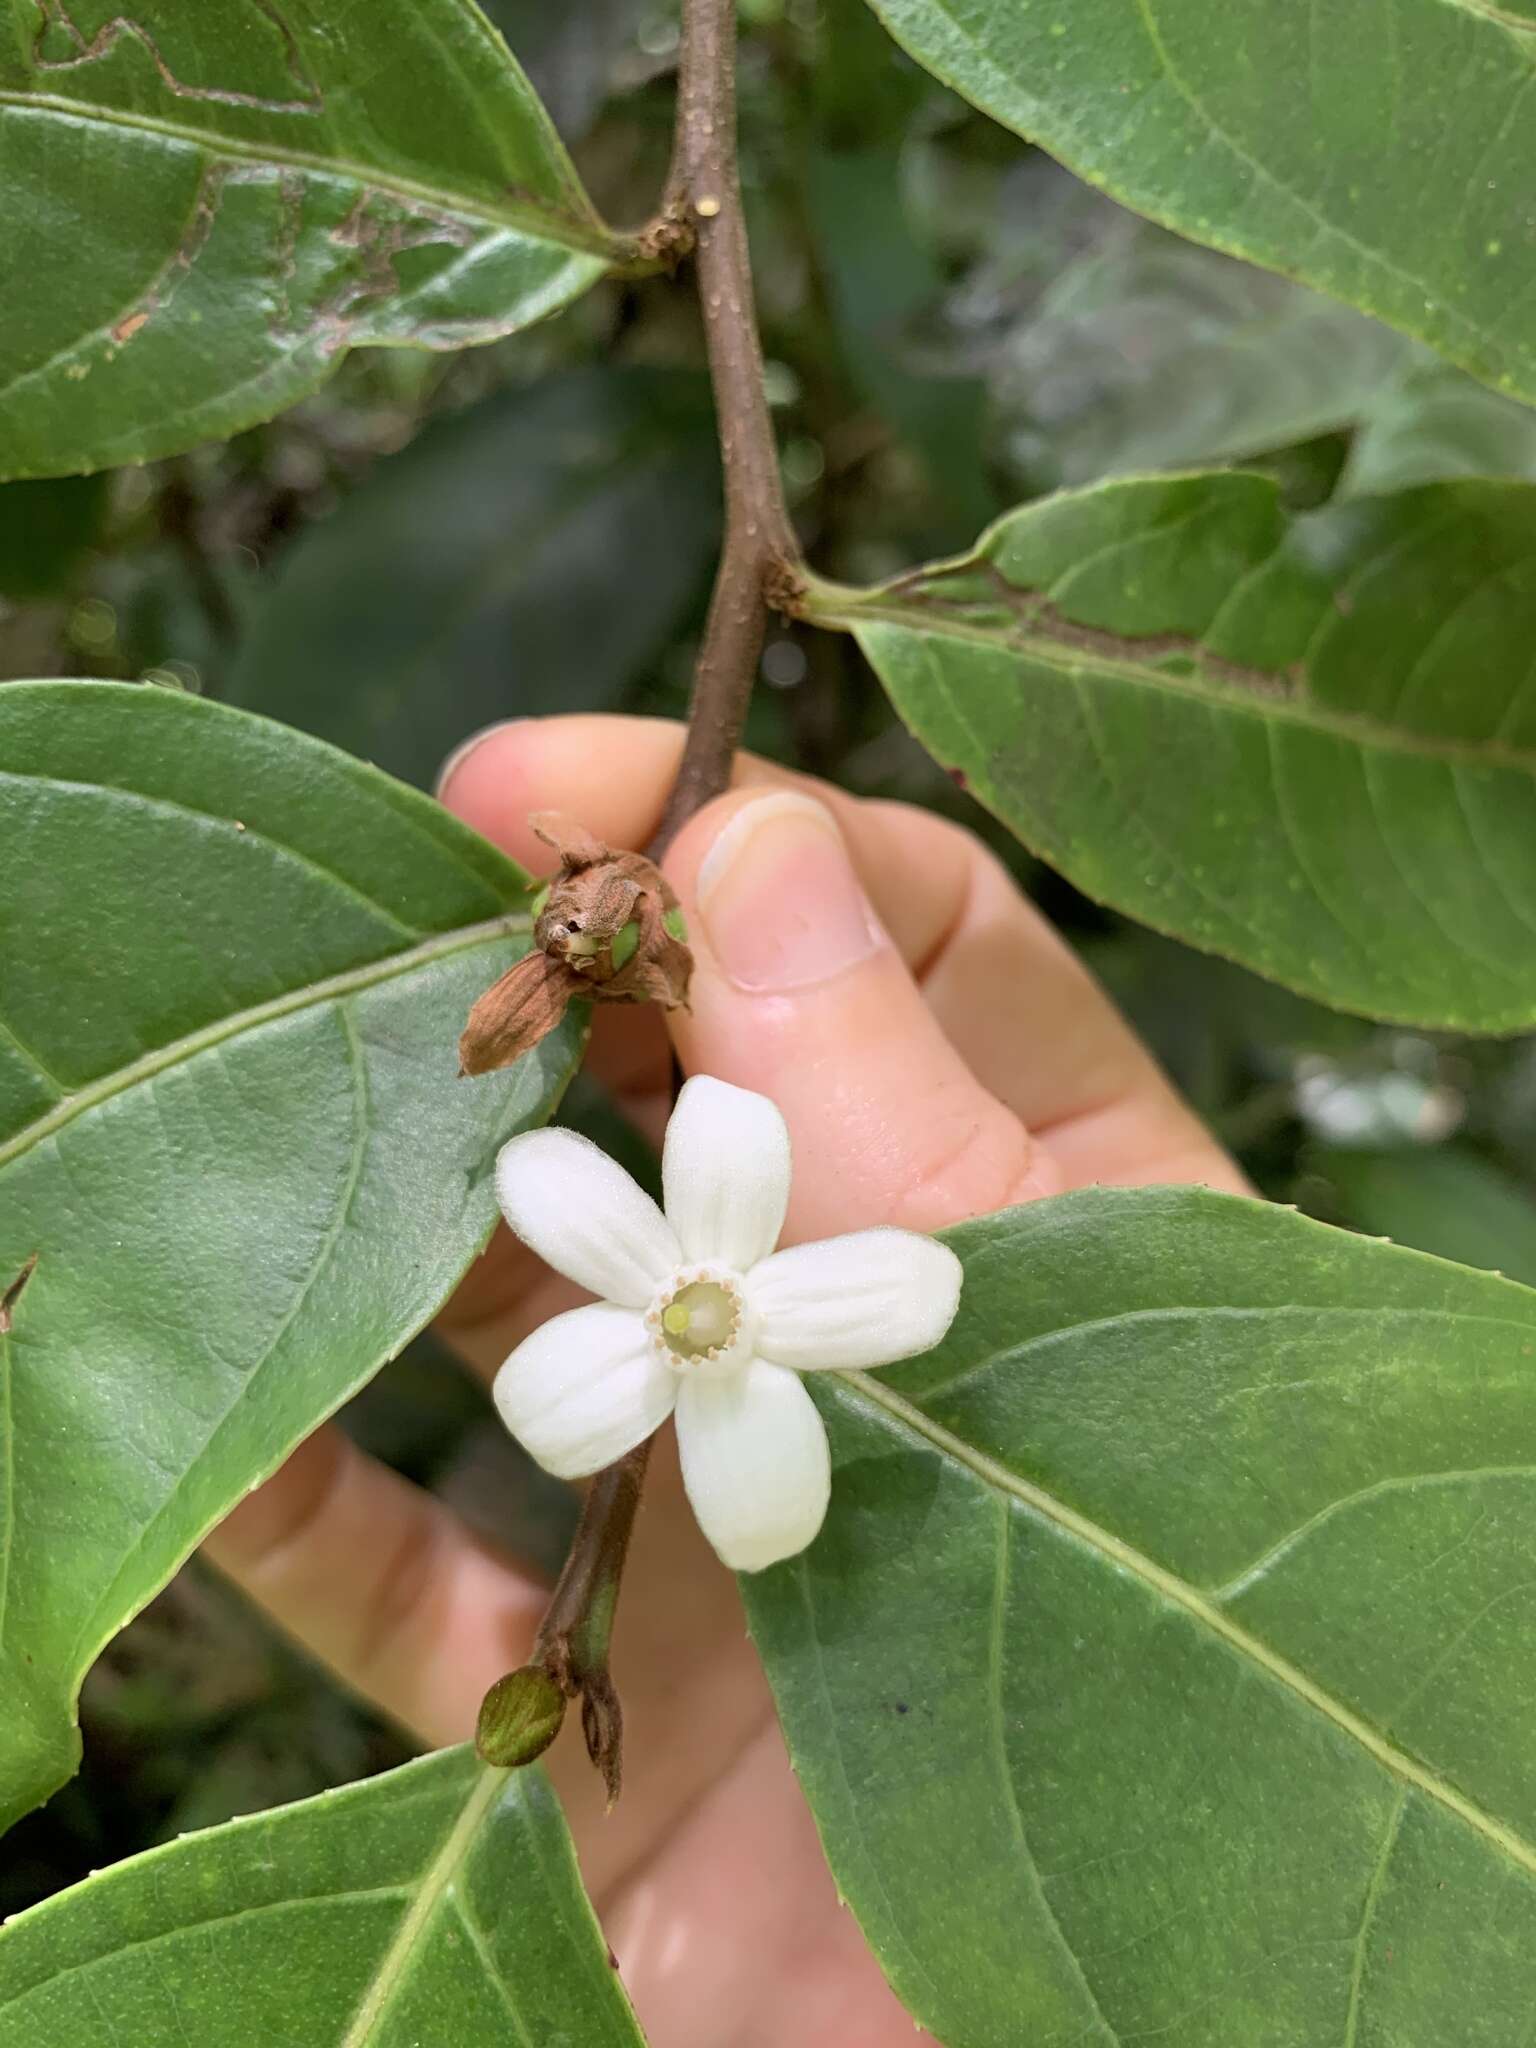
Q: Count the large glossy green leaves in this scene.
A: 6